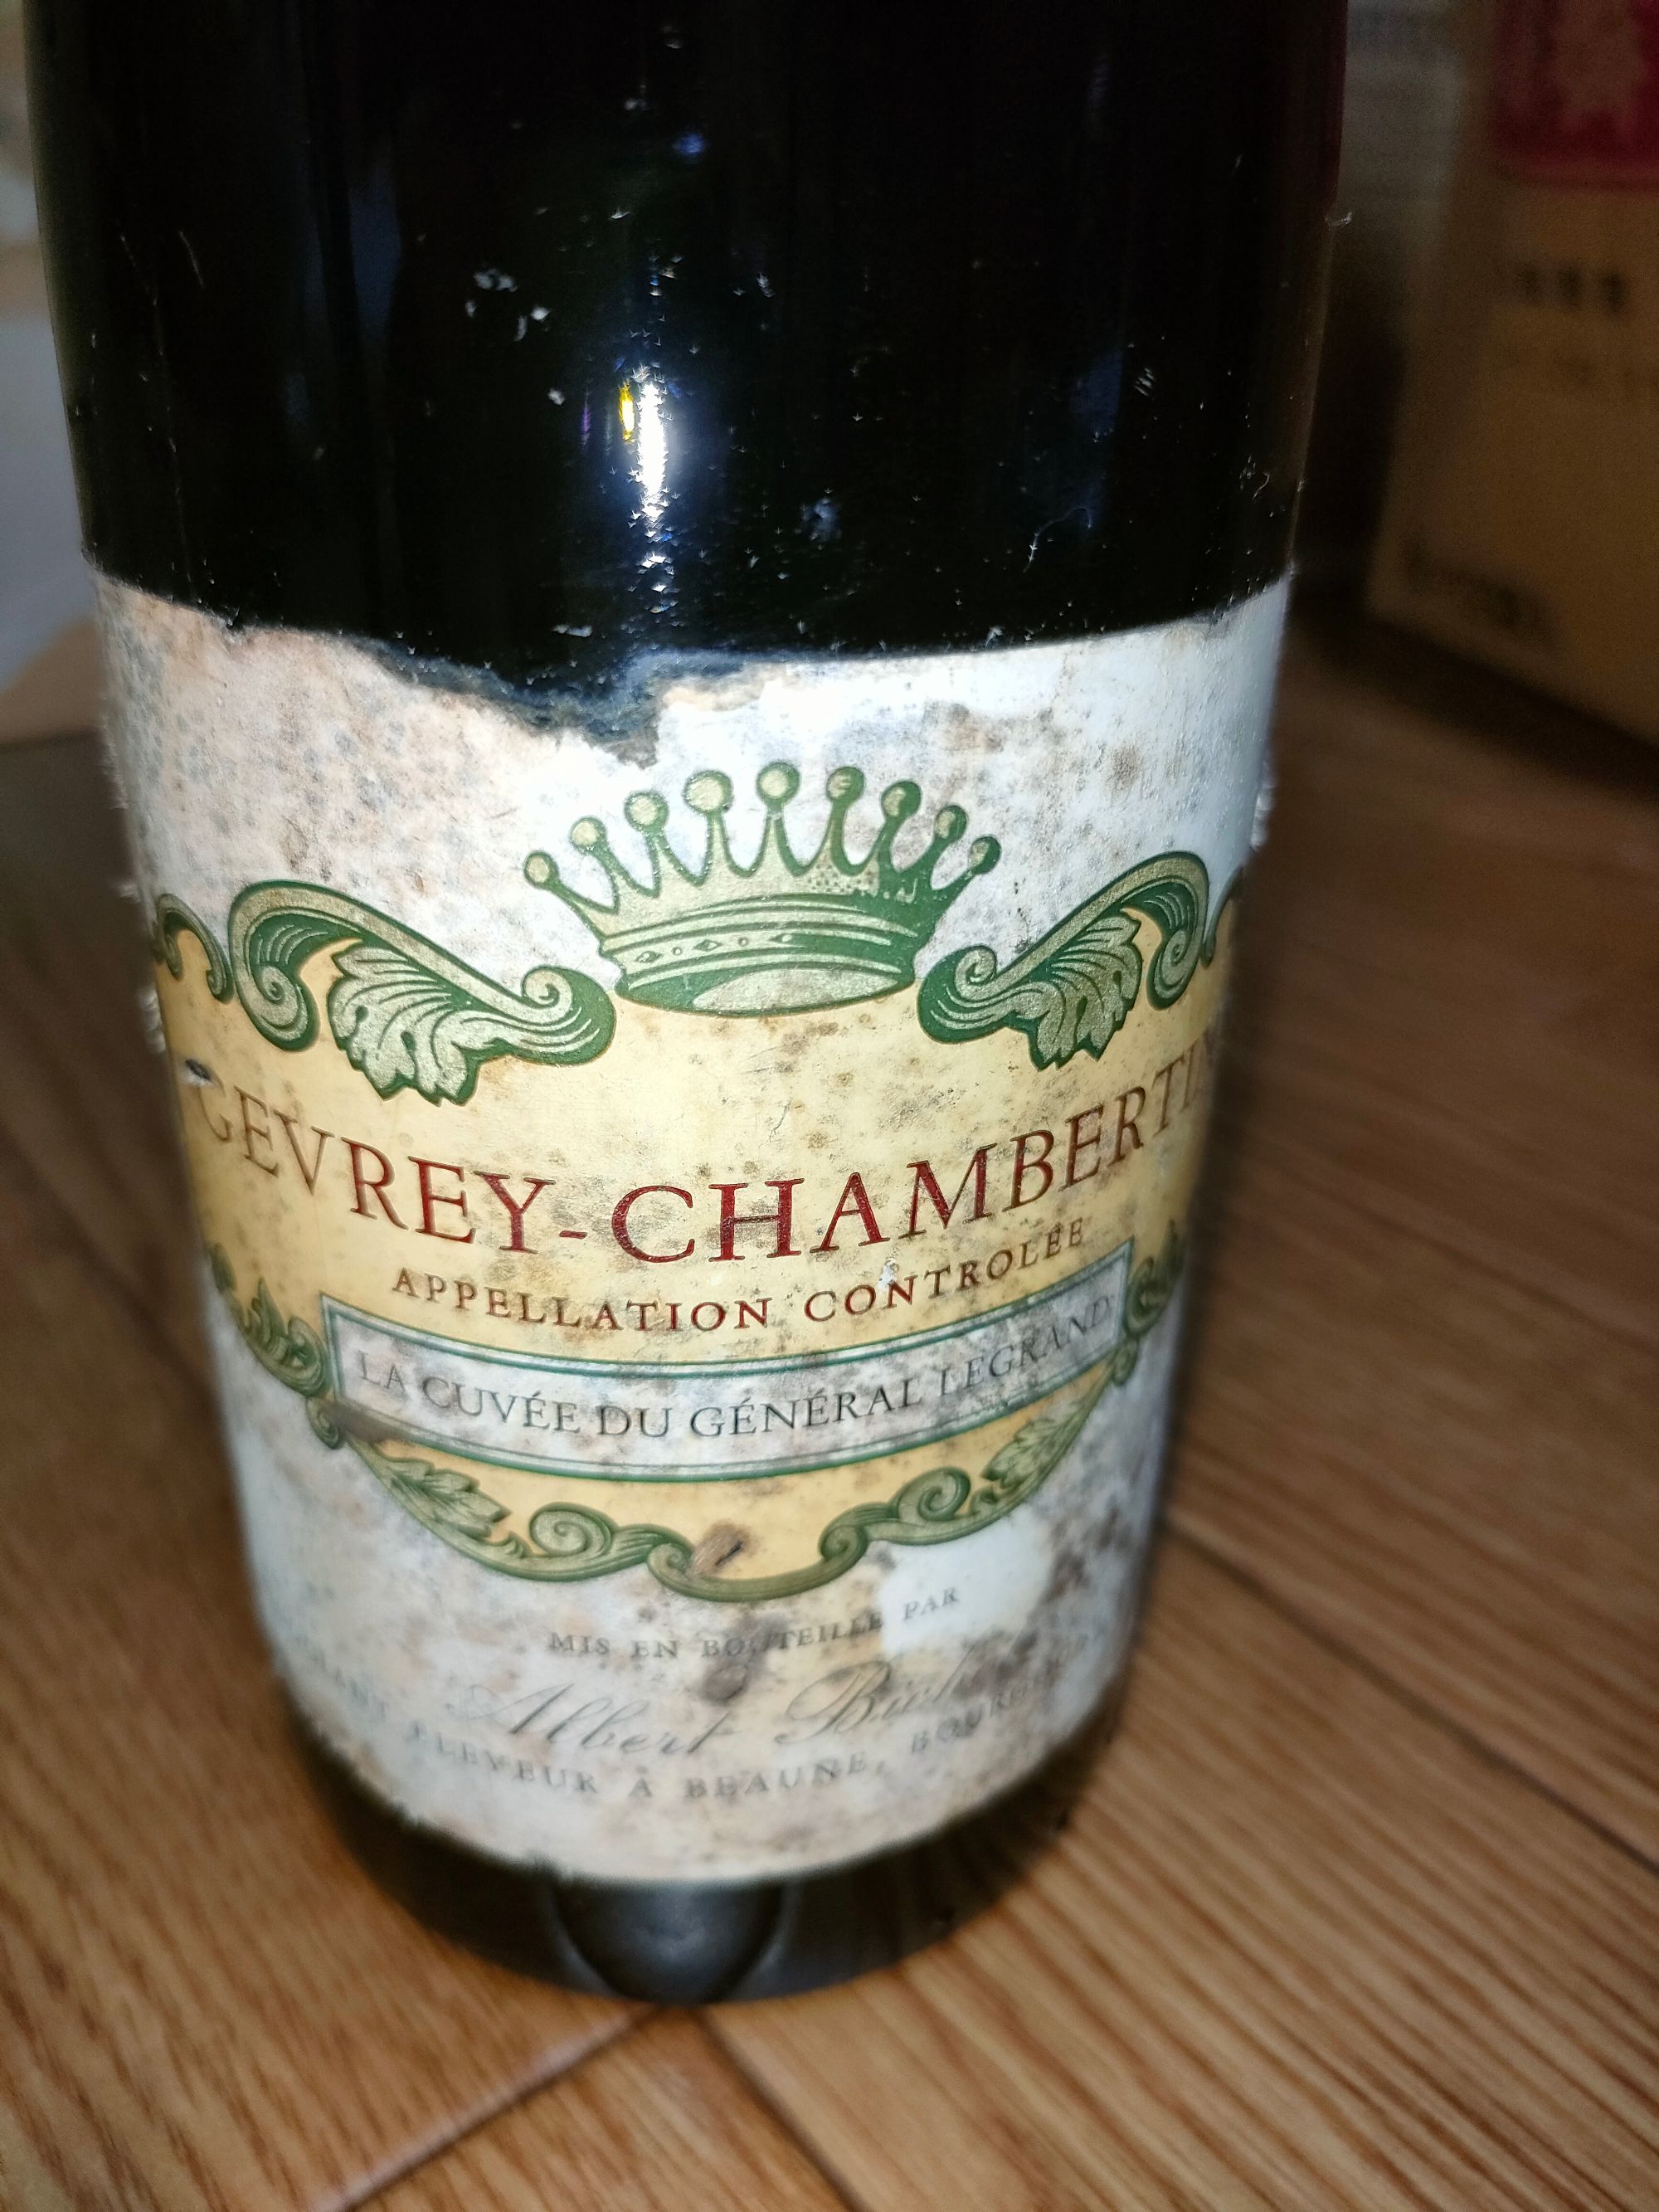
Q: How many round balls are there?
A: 9